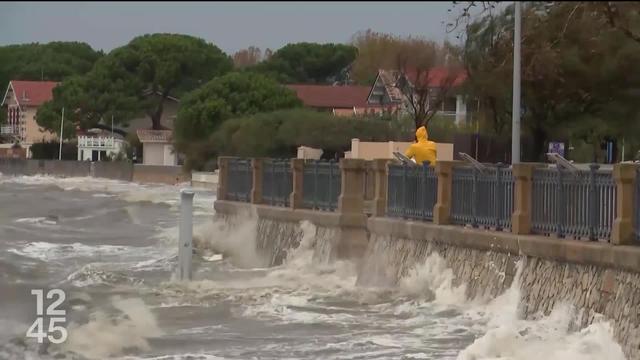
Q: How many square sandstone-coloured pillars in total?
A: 8